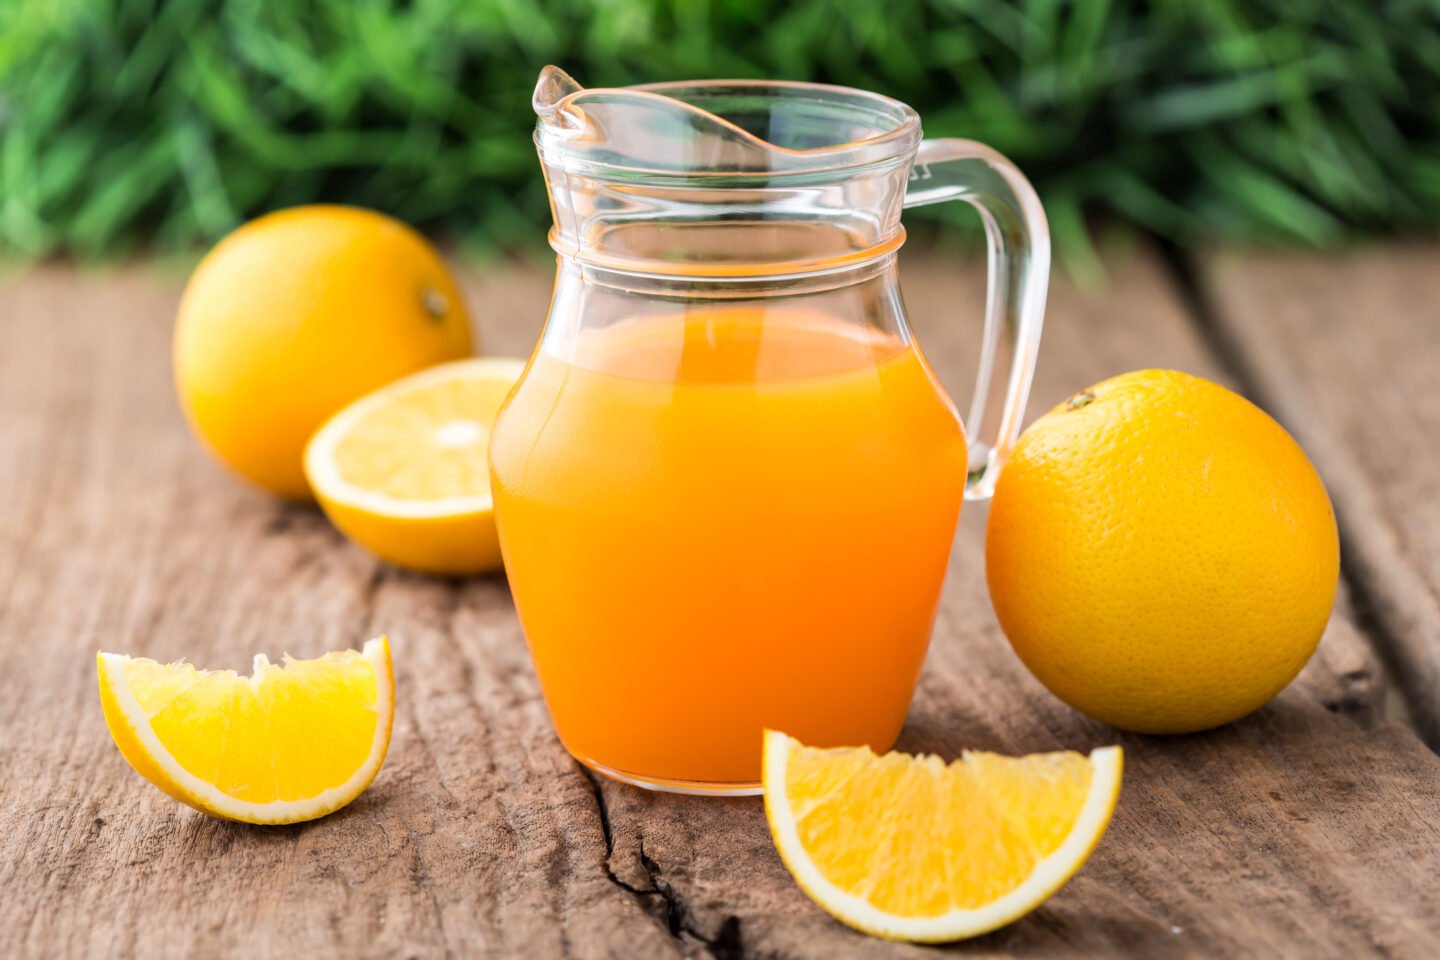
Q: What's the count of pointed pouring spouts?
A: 1